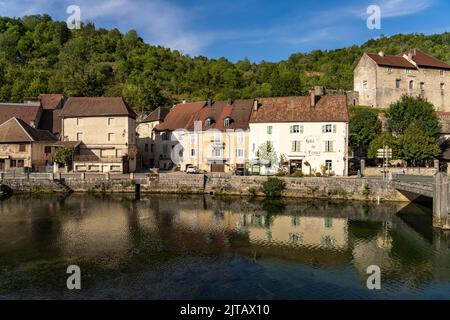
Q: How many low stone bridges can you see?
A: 1